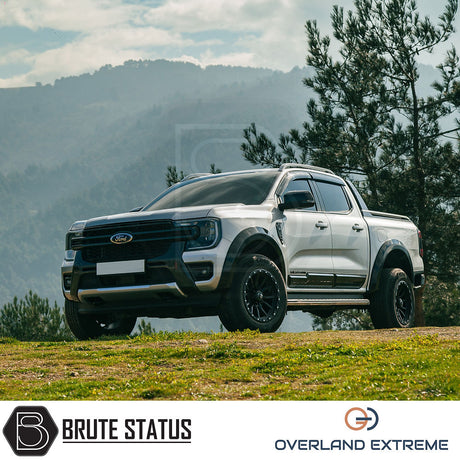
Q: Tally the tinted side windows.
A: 2